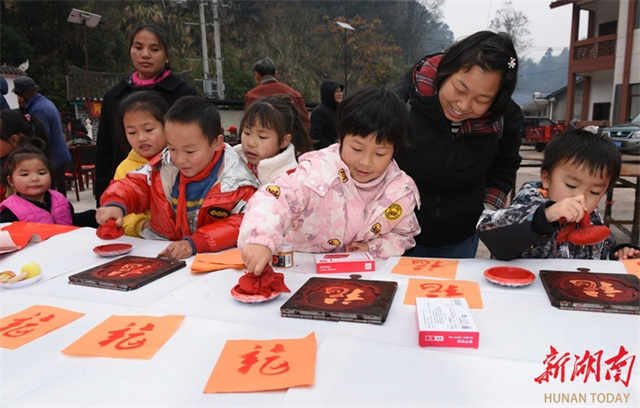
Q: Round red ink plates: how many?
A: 3